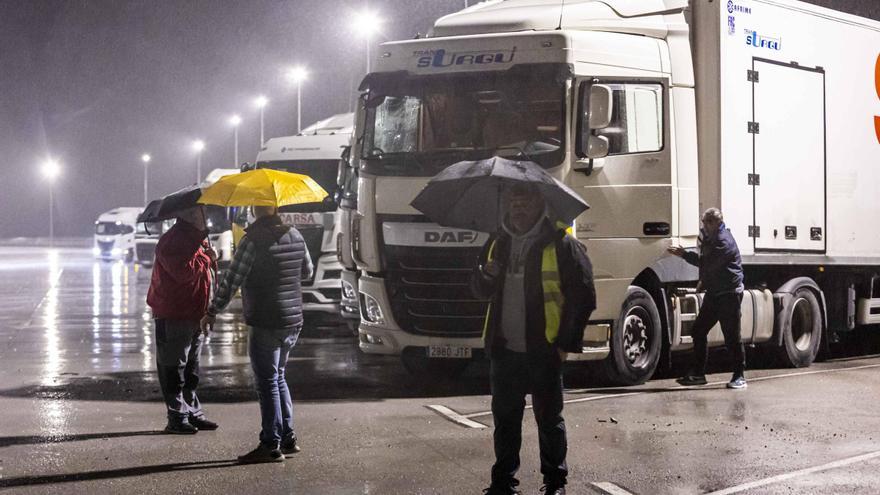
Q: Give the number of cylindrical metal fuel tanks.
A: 1